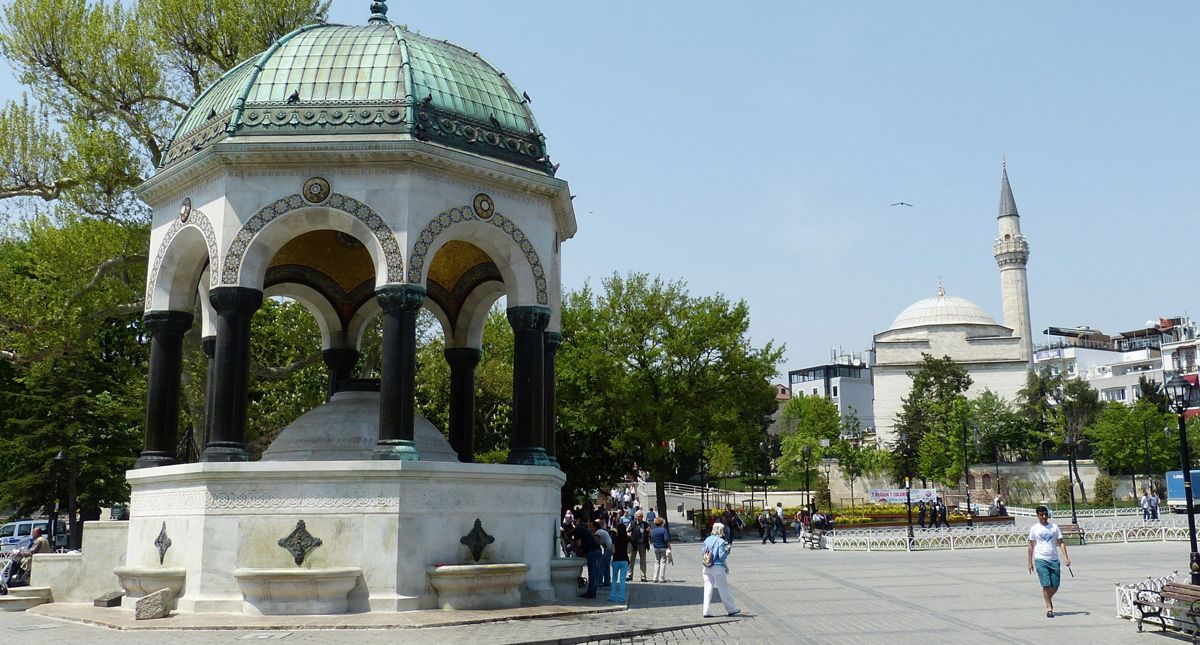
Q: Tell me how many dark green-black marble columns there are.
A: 8